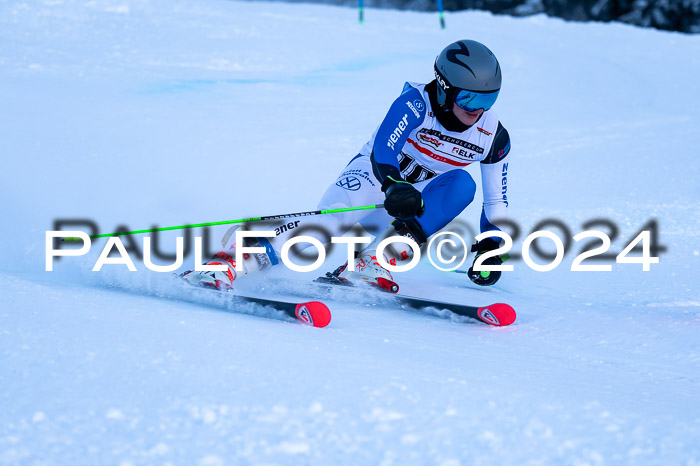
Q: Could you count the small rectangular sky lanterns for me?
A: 0